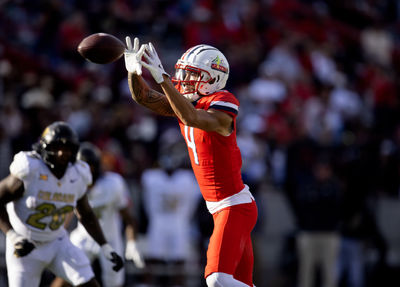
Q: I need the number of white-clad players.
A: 3